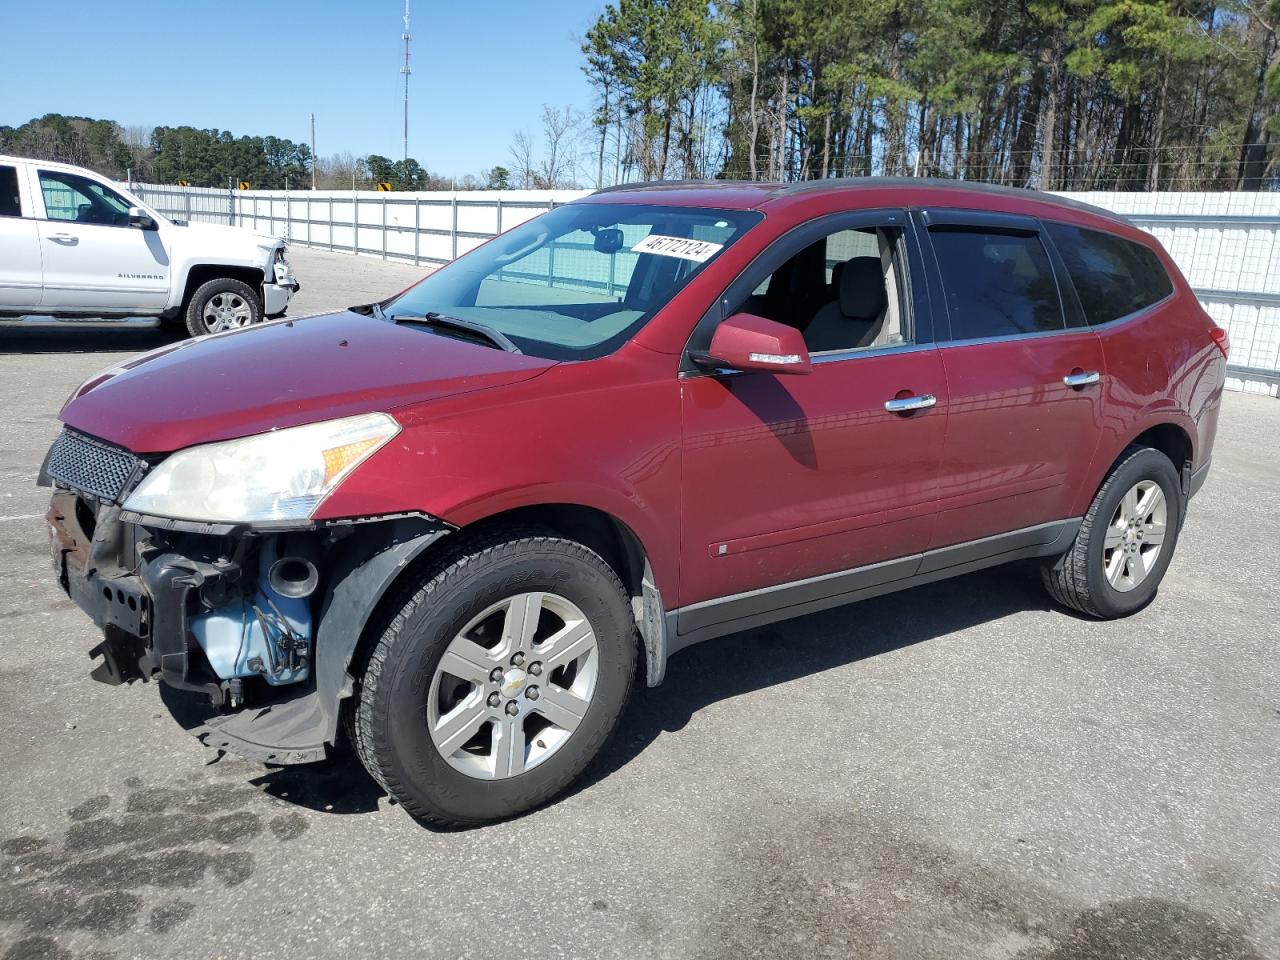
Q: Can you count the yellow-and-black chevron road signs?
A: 3